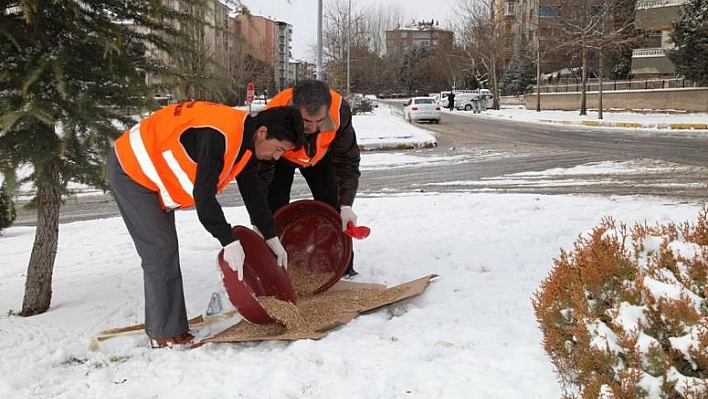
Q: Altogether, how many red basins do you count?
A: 2